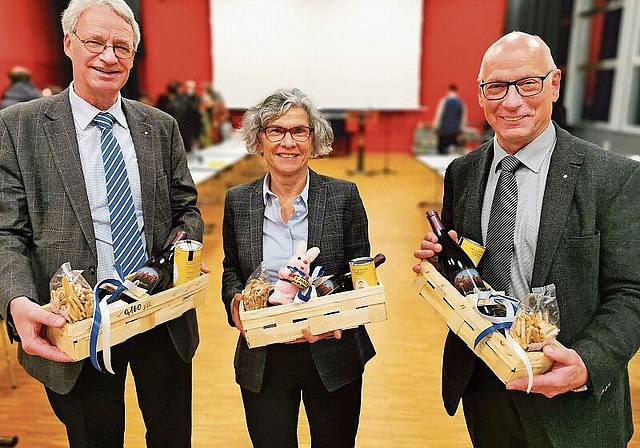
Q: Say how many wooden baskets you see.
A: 3